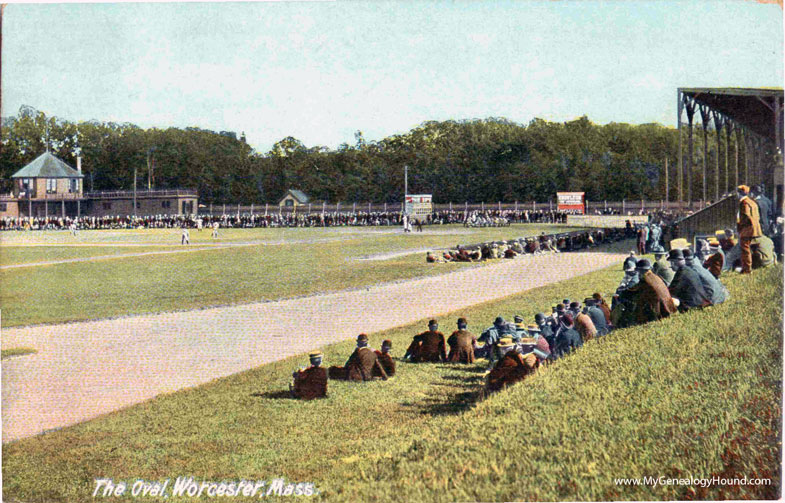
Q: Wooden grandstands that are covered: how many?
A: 1